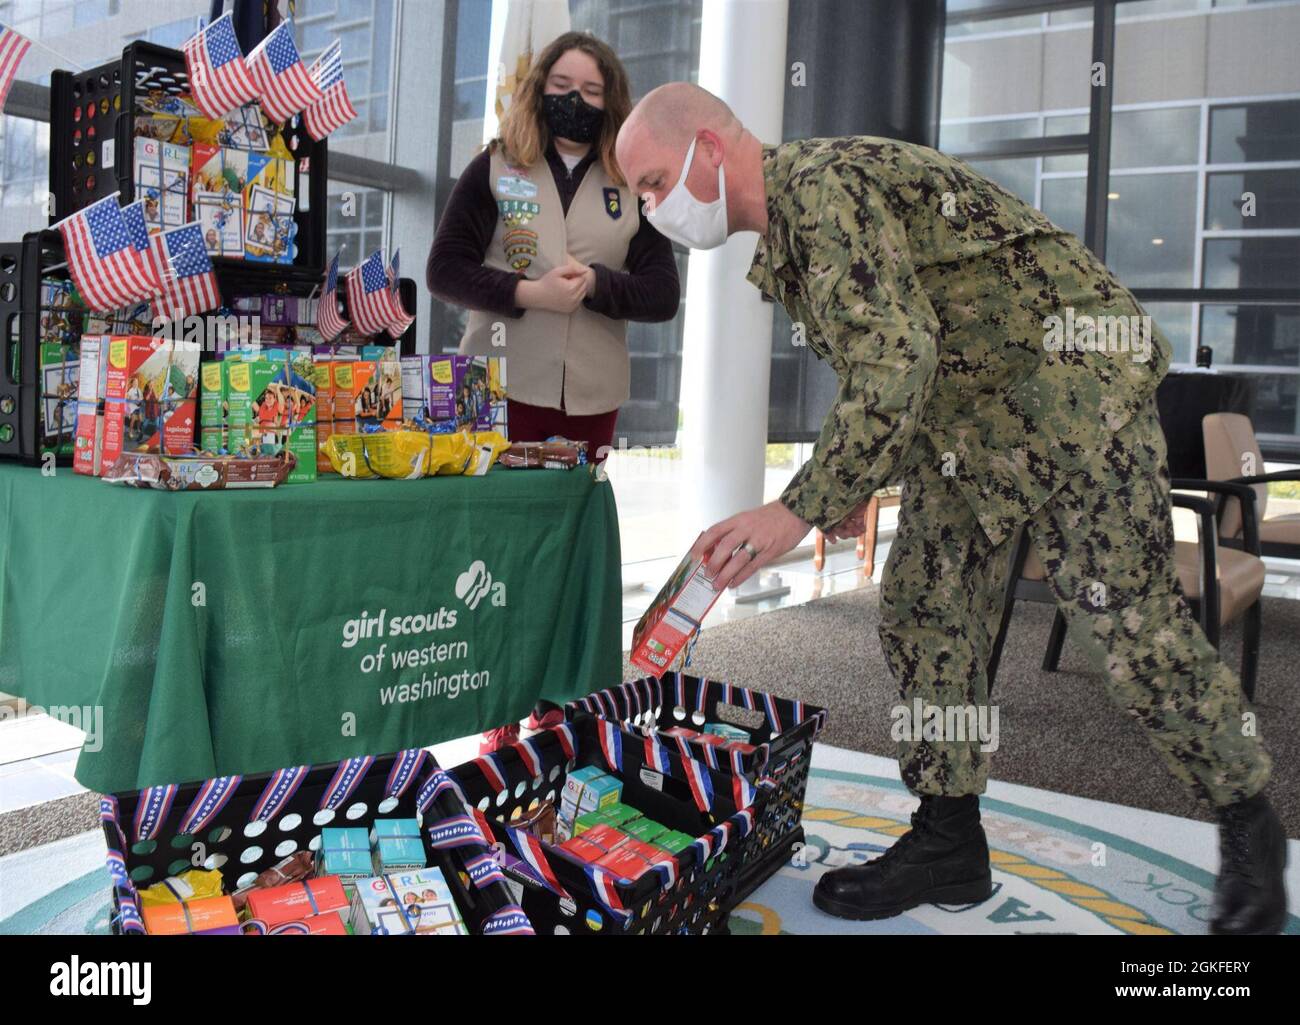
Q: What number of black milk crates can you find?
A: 6